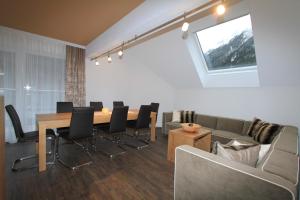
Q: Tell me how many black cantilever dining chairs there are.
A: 8